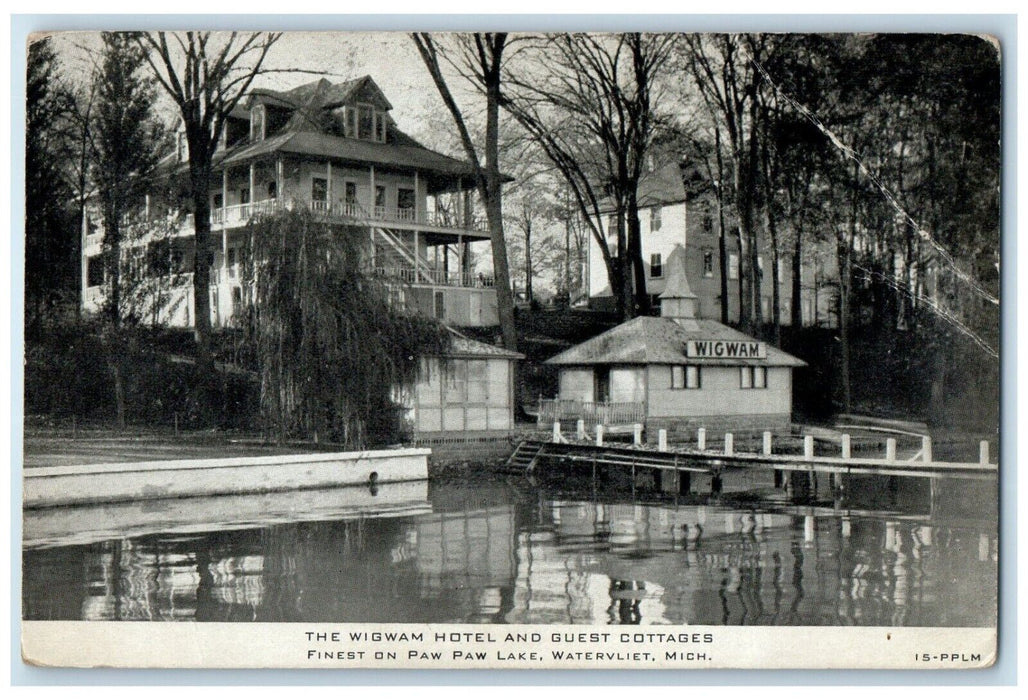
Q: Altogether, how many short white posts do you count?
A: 13